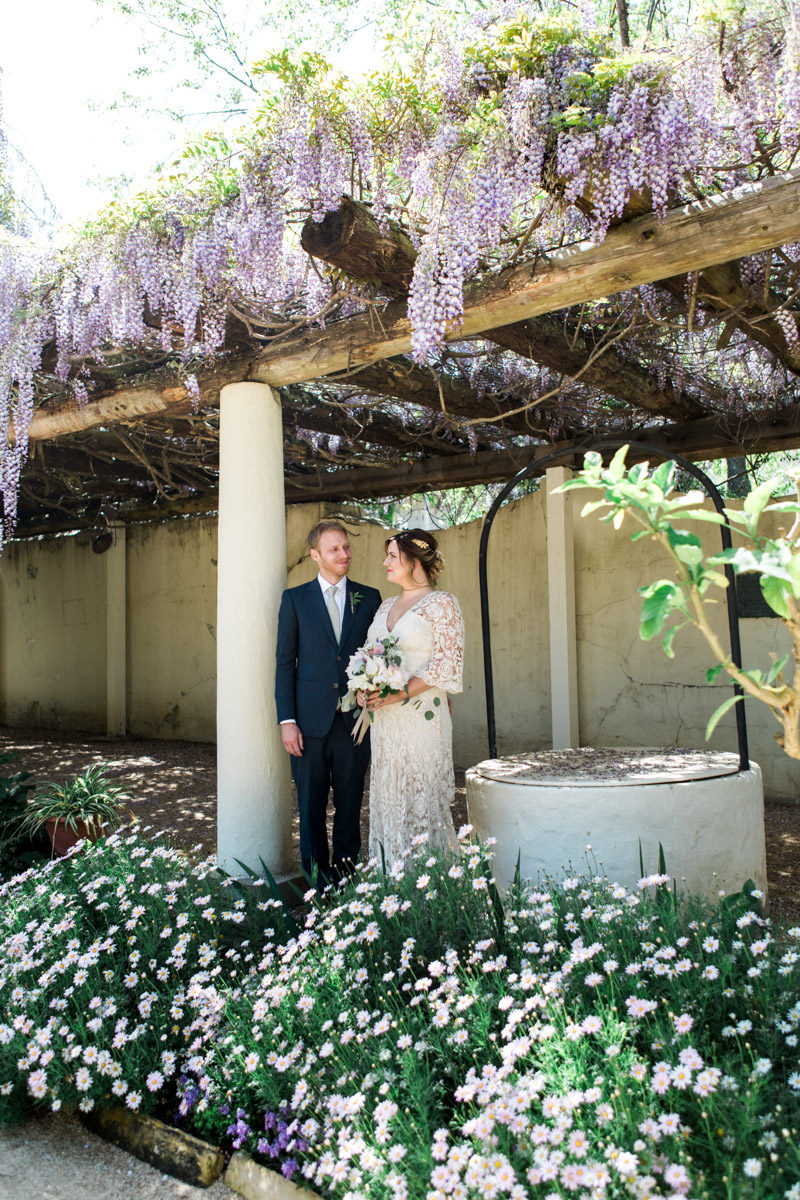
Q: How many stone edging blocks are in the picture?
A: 2